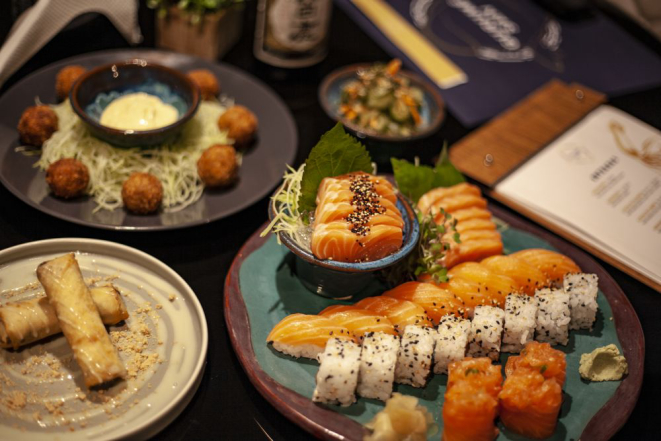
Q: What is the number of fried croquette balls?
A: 7